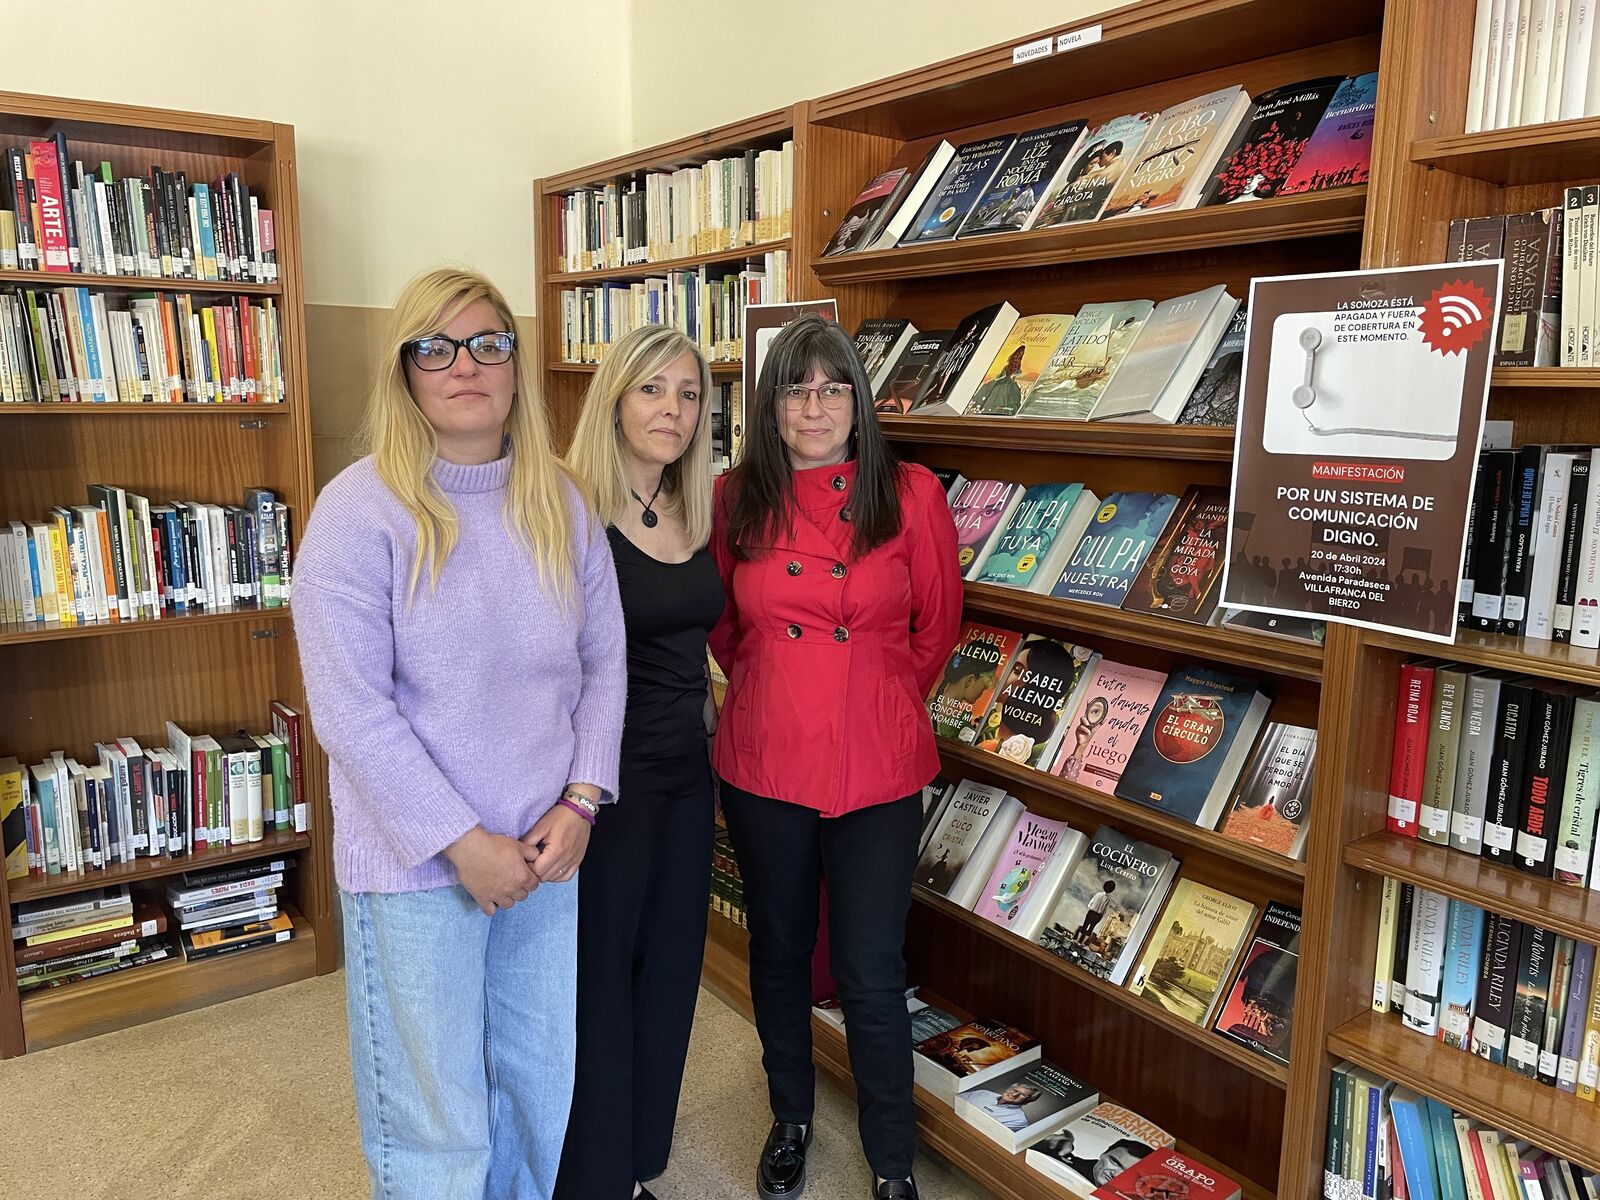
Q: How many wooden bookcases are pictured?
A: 4